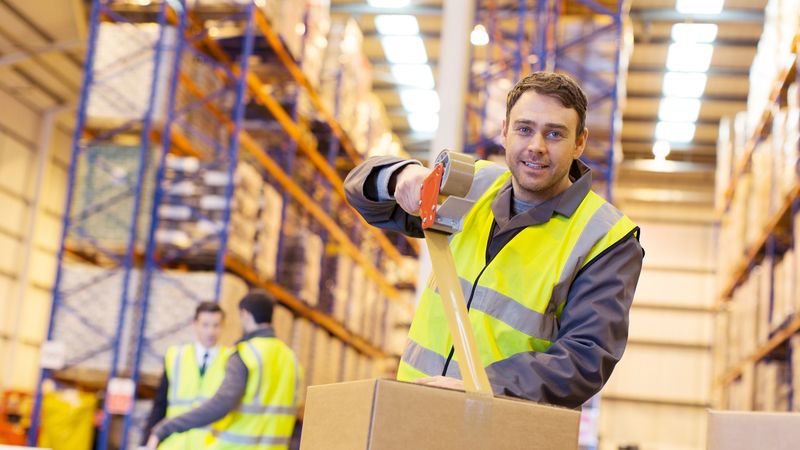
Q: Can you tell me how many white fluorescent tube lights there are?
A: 12